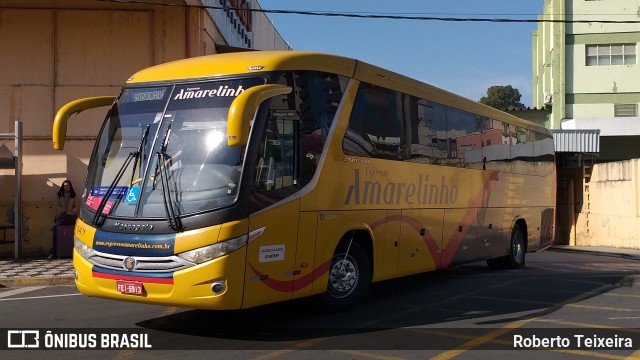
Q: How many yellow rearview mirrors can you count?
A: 2